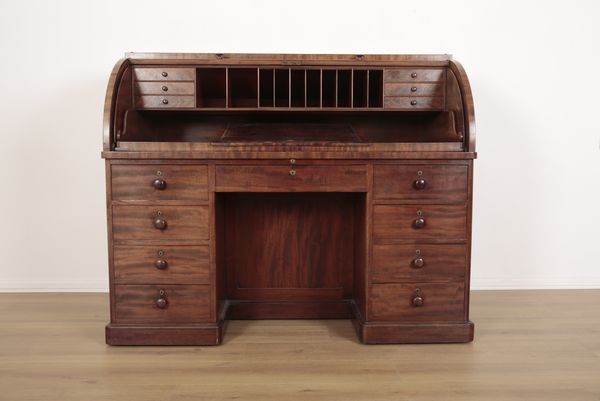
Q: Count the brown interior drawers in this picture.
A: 6